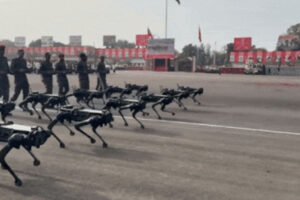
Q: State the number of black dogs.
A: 11